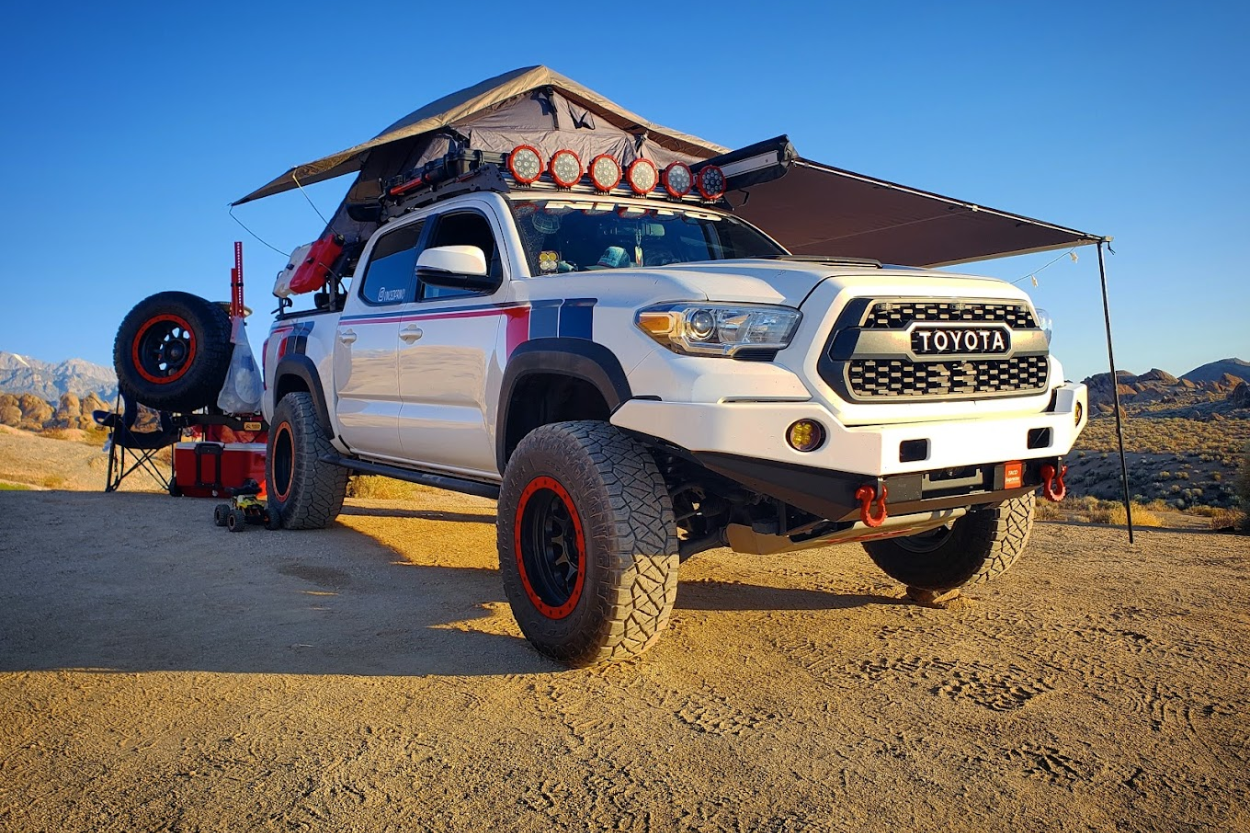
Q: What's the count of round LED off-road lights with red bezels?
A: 6